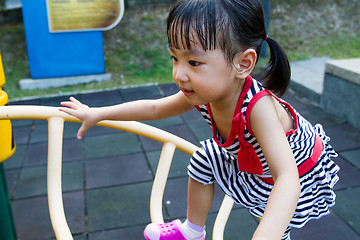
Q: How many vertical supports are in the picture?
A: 3